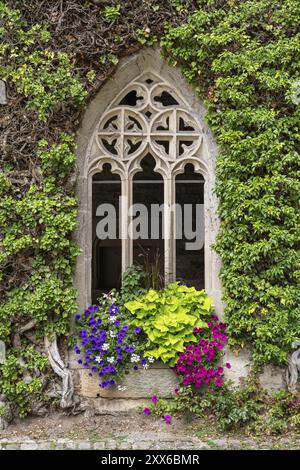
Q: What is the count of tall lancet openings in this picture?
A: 3